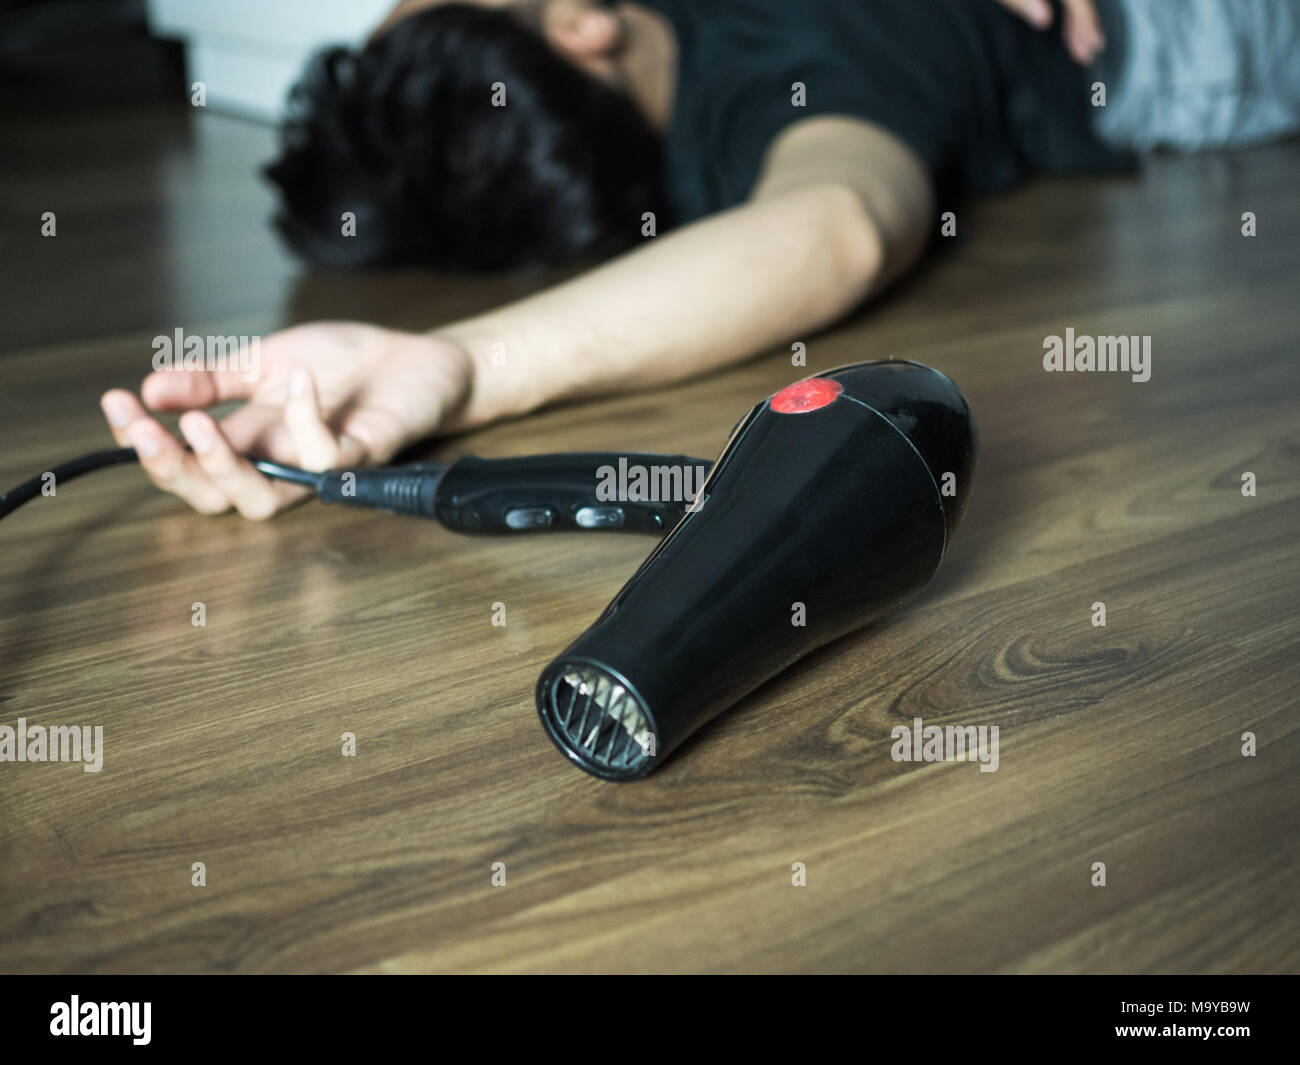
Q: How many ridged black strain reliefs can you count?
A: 1